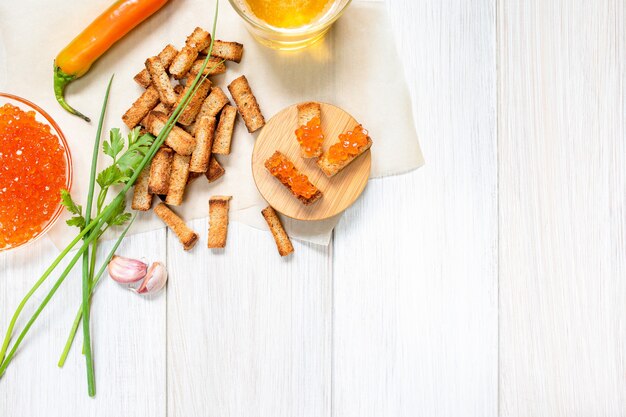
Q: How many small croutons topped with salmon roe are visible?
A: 3